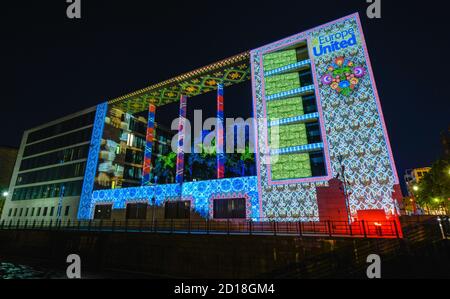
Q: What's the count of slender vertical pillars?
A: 3